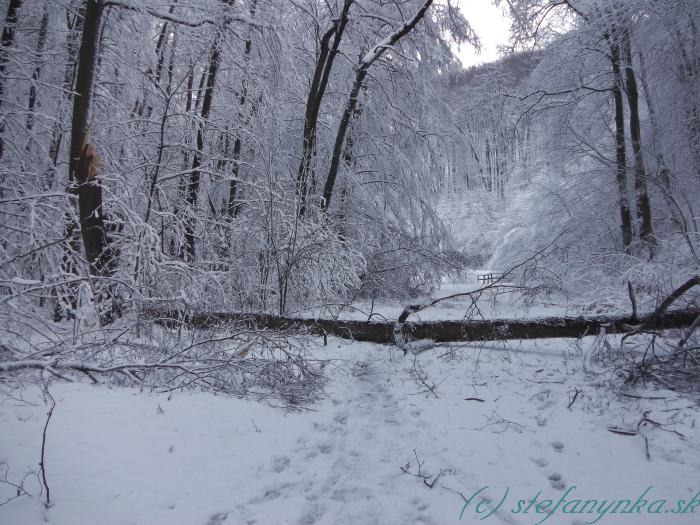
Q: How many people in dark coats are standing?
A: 0